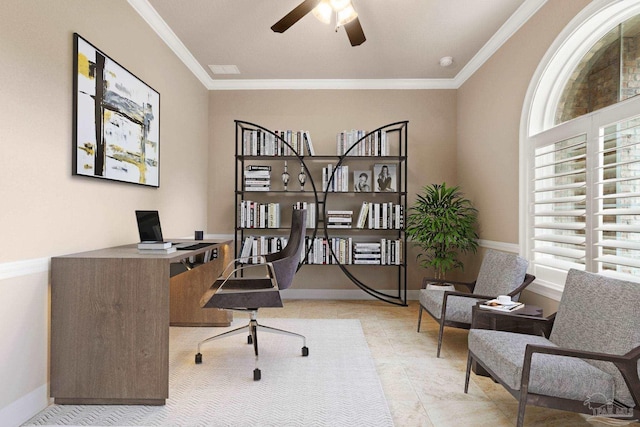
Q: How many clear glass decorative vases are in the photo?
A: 2